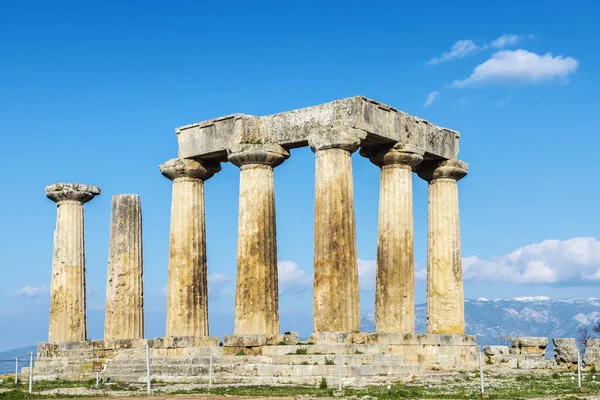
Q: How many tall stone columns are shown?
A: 7